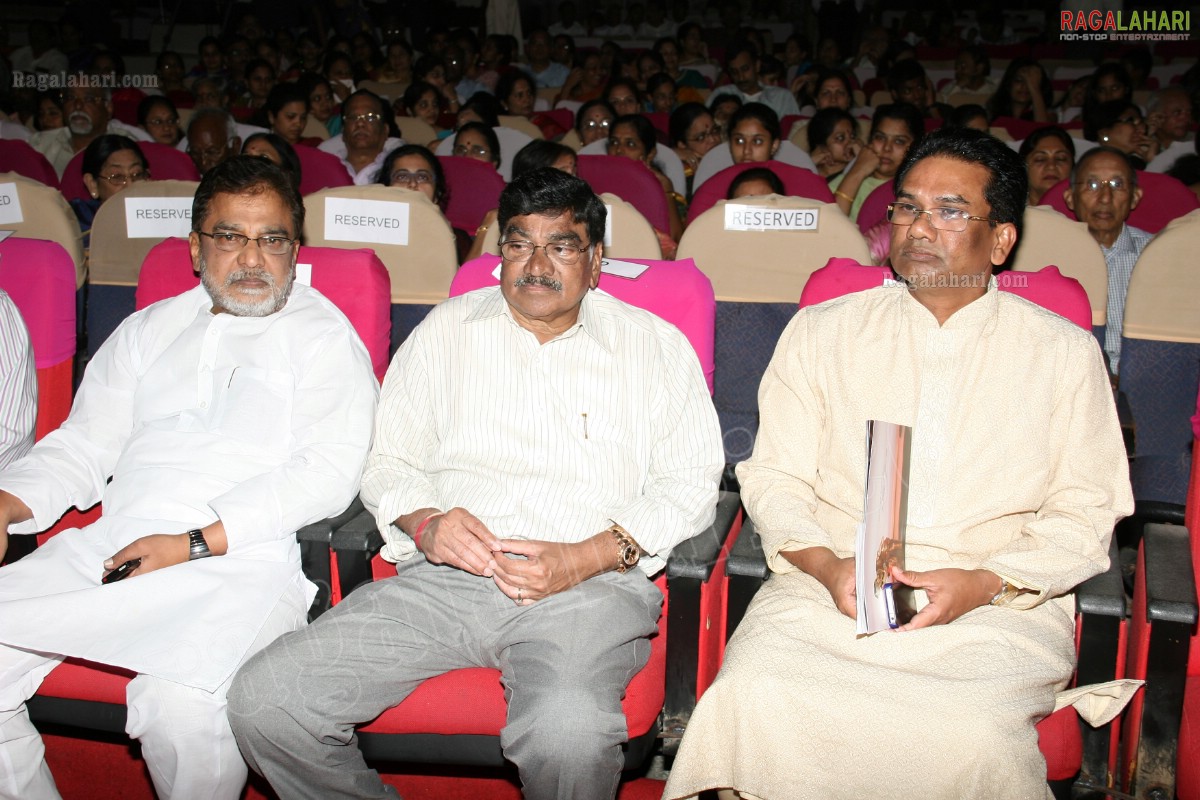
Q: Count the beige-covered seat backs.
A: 7